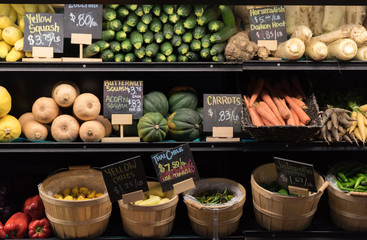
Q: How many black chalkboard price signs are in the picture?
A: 8